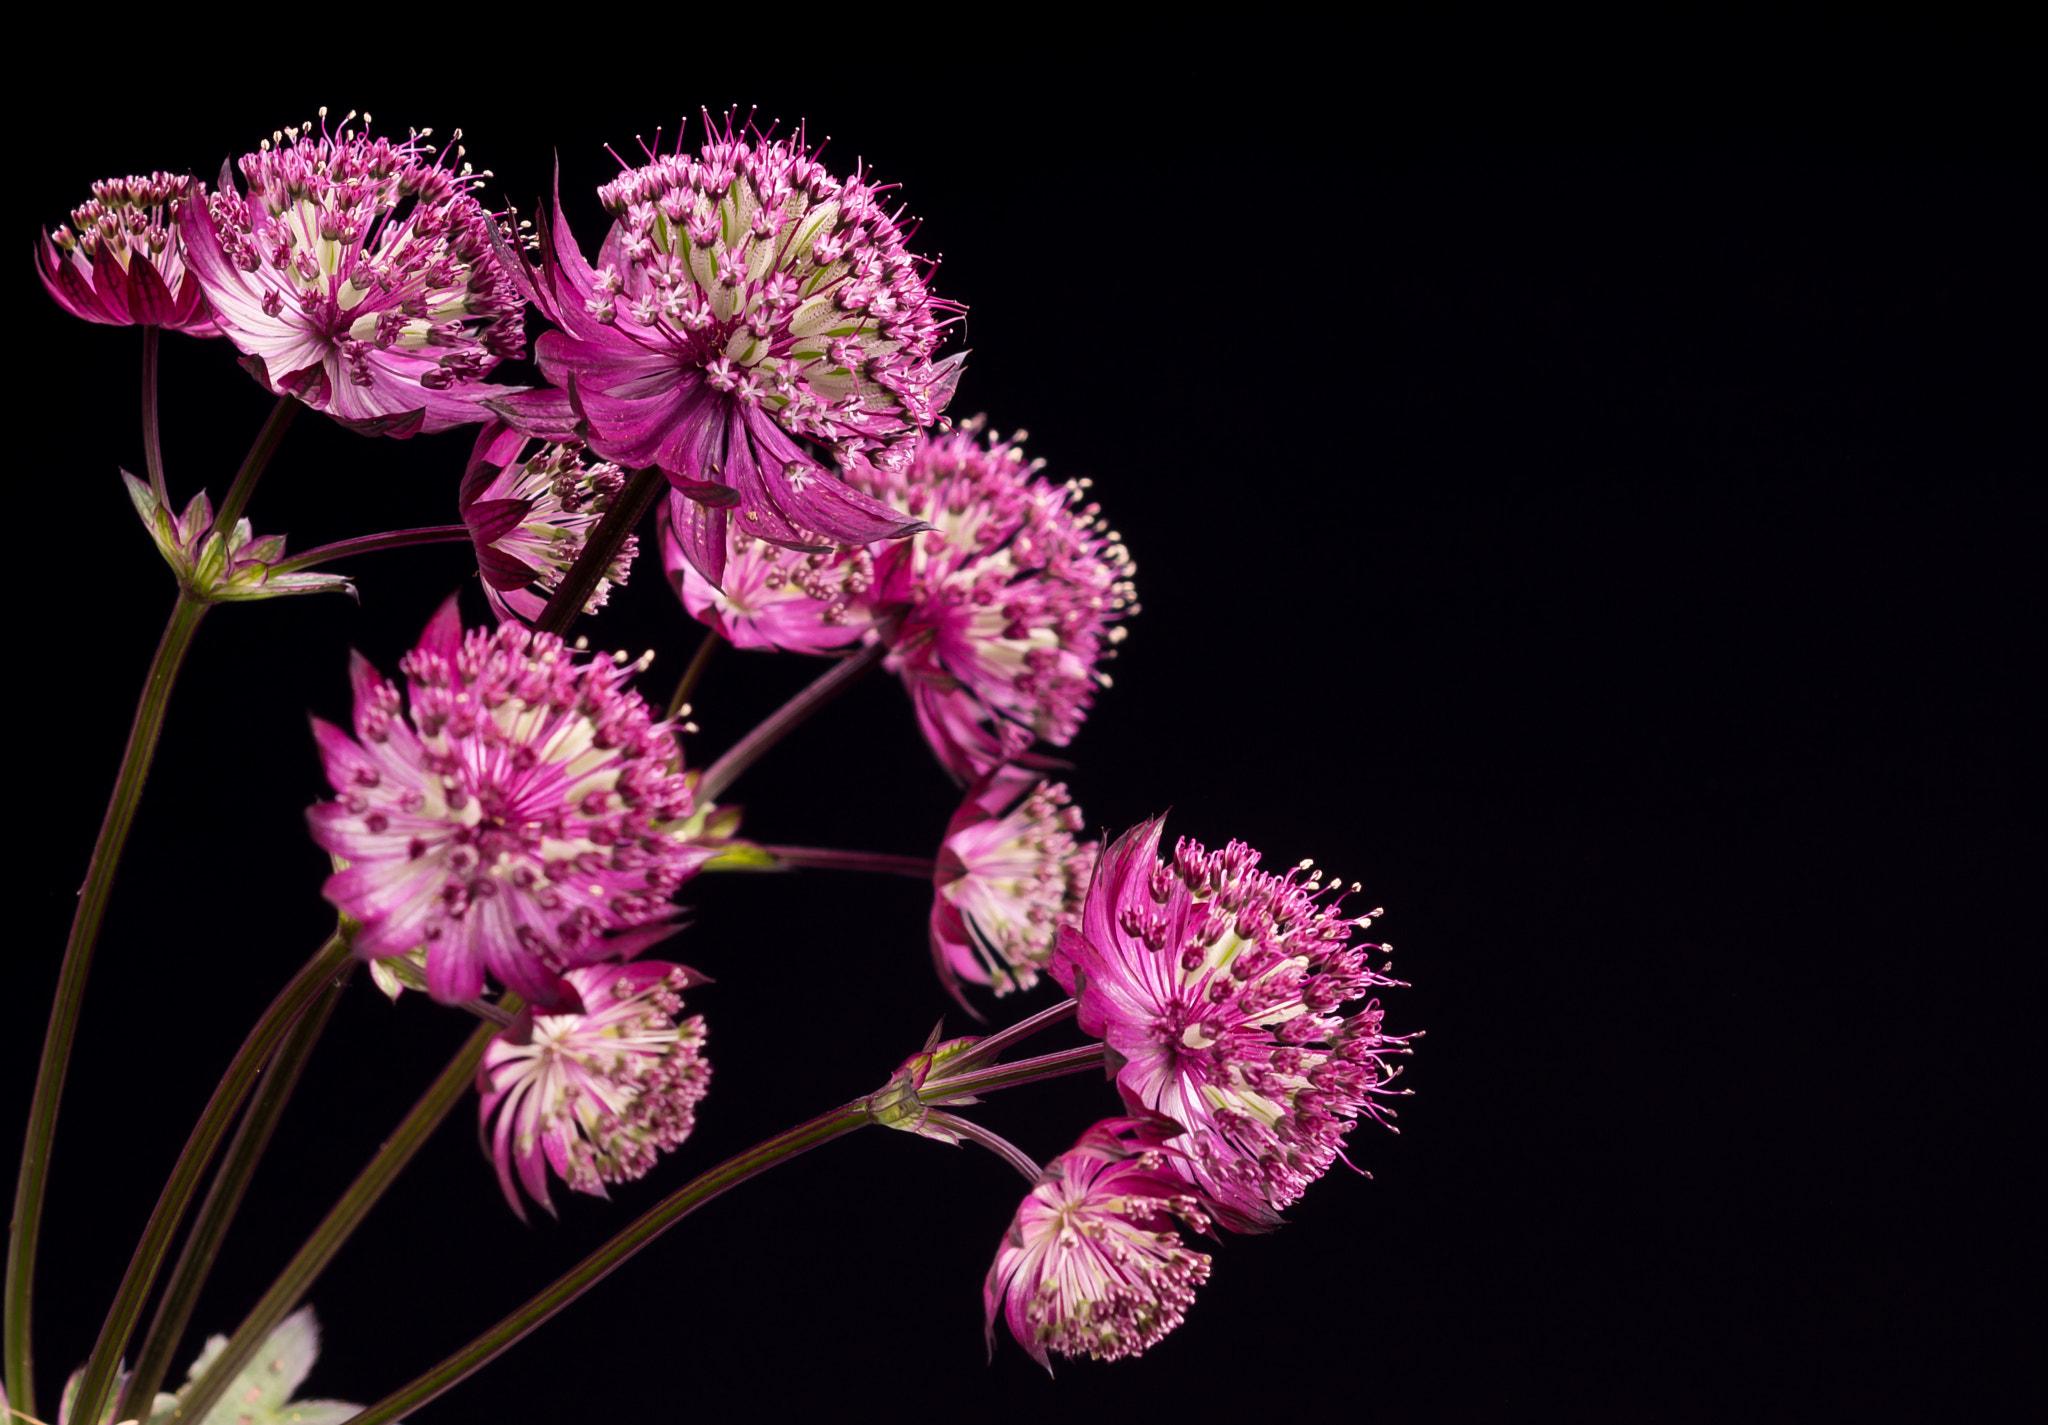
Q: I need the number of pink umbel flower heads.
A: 11